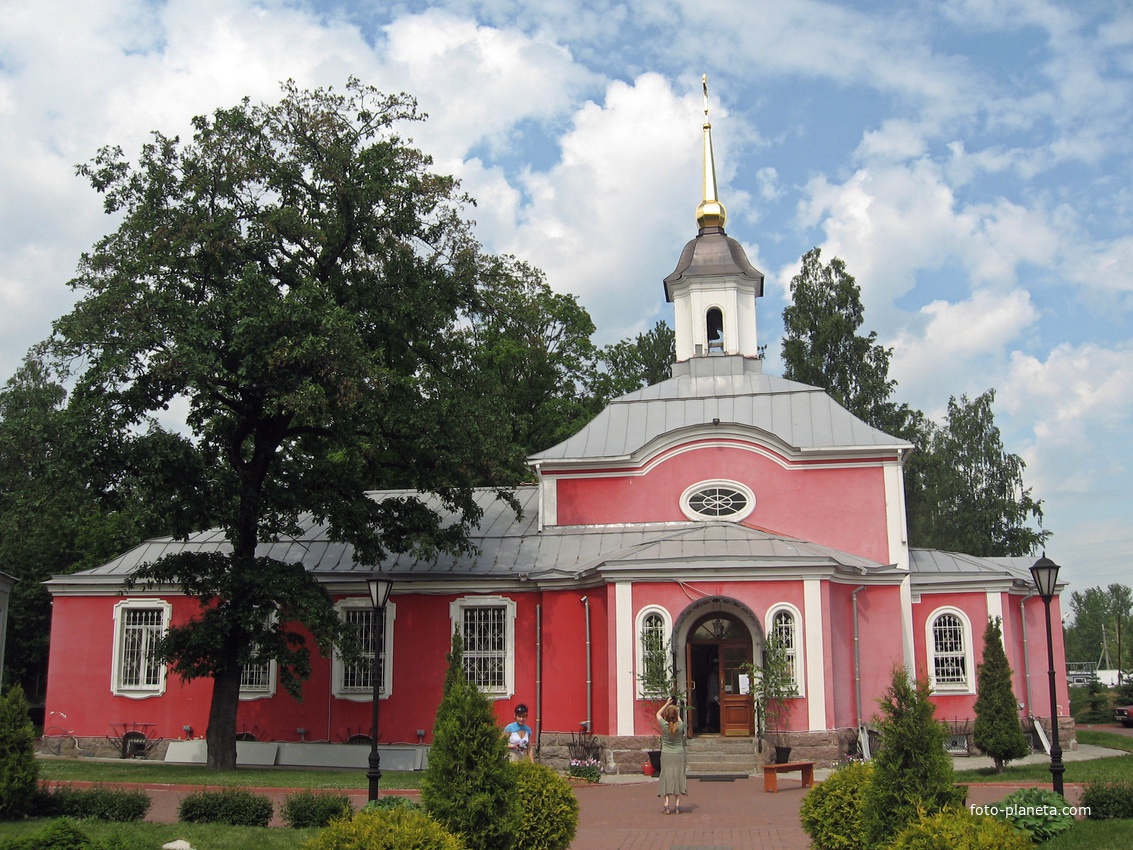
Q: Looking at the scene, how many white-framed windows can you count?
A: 8